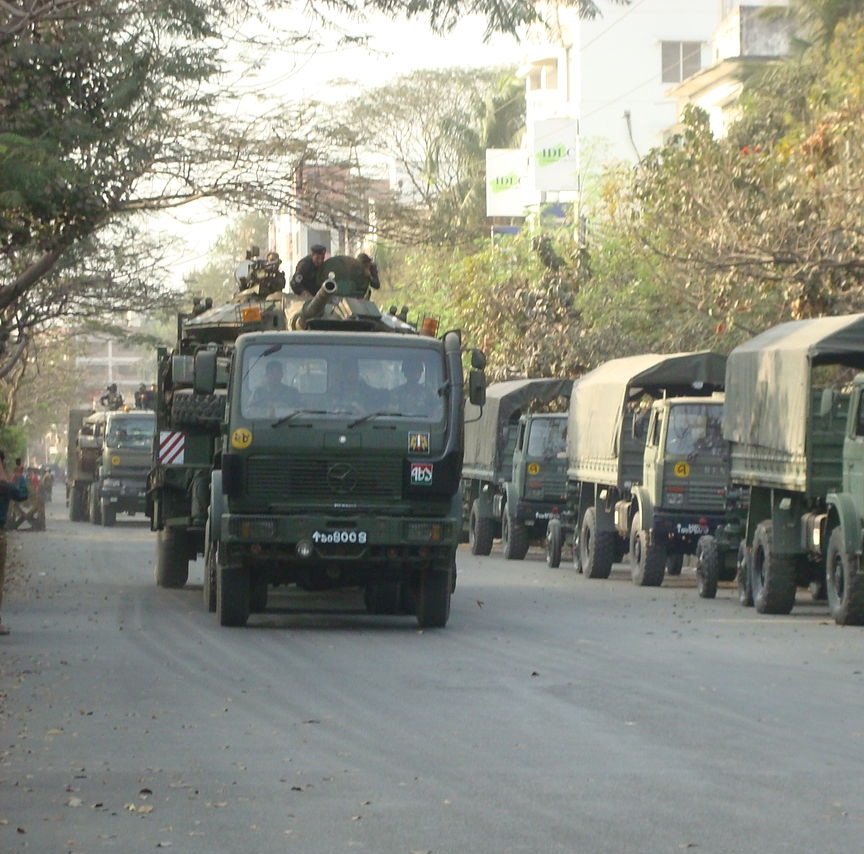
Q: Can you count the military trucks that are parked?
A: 3